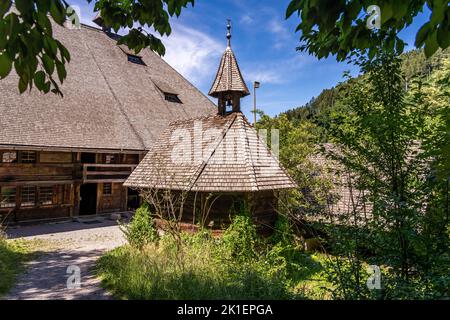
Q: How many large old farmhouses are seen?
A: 1